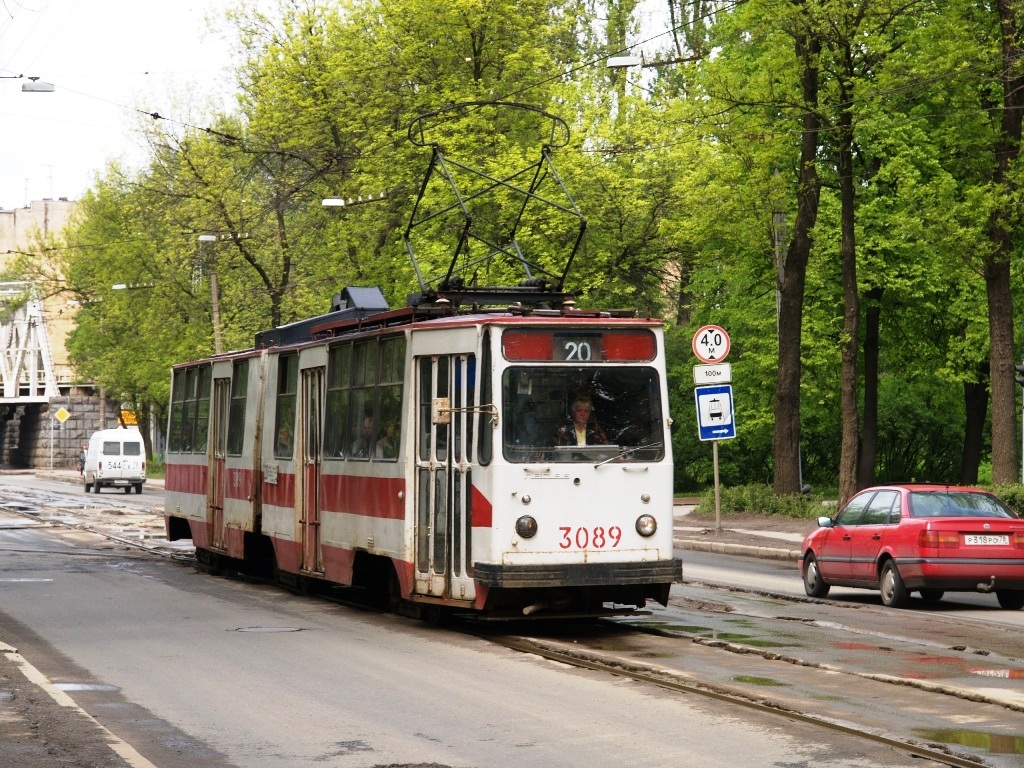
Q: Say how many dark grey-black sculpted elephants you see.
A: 0